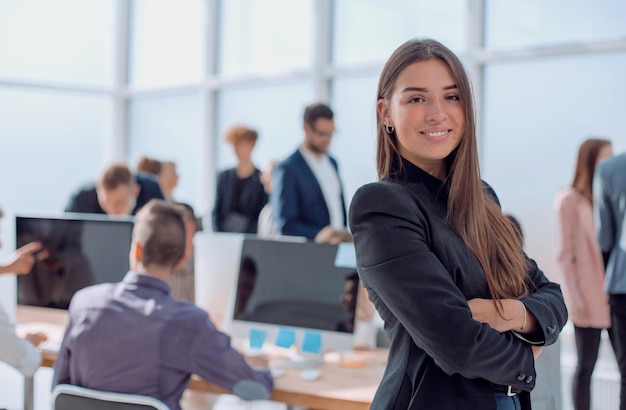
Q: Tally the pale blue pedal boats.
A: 0